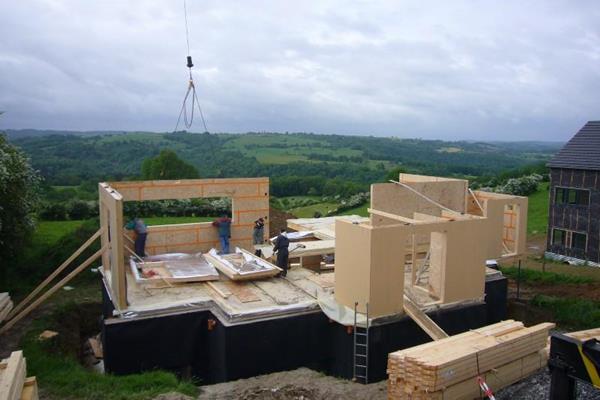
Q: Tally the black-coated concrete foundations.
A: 1